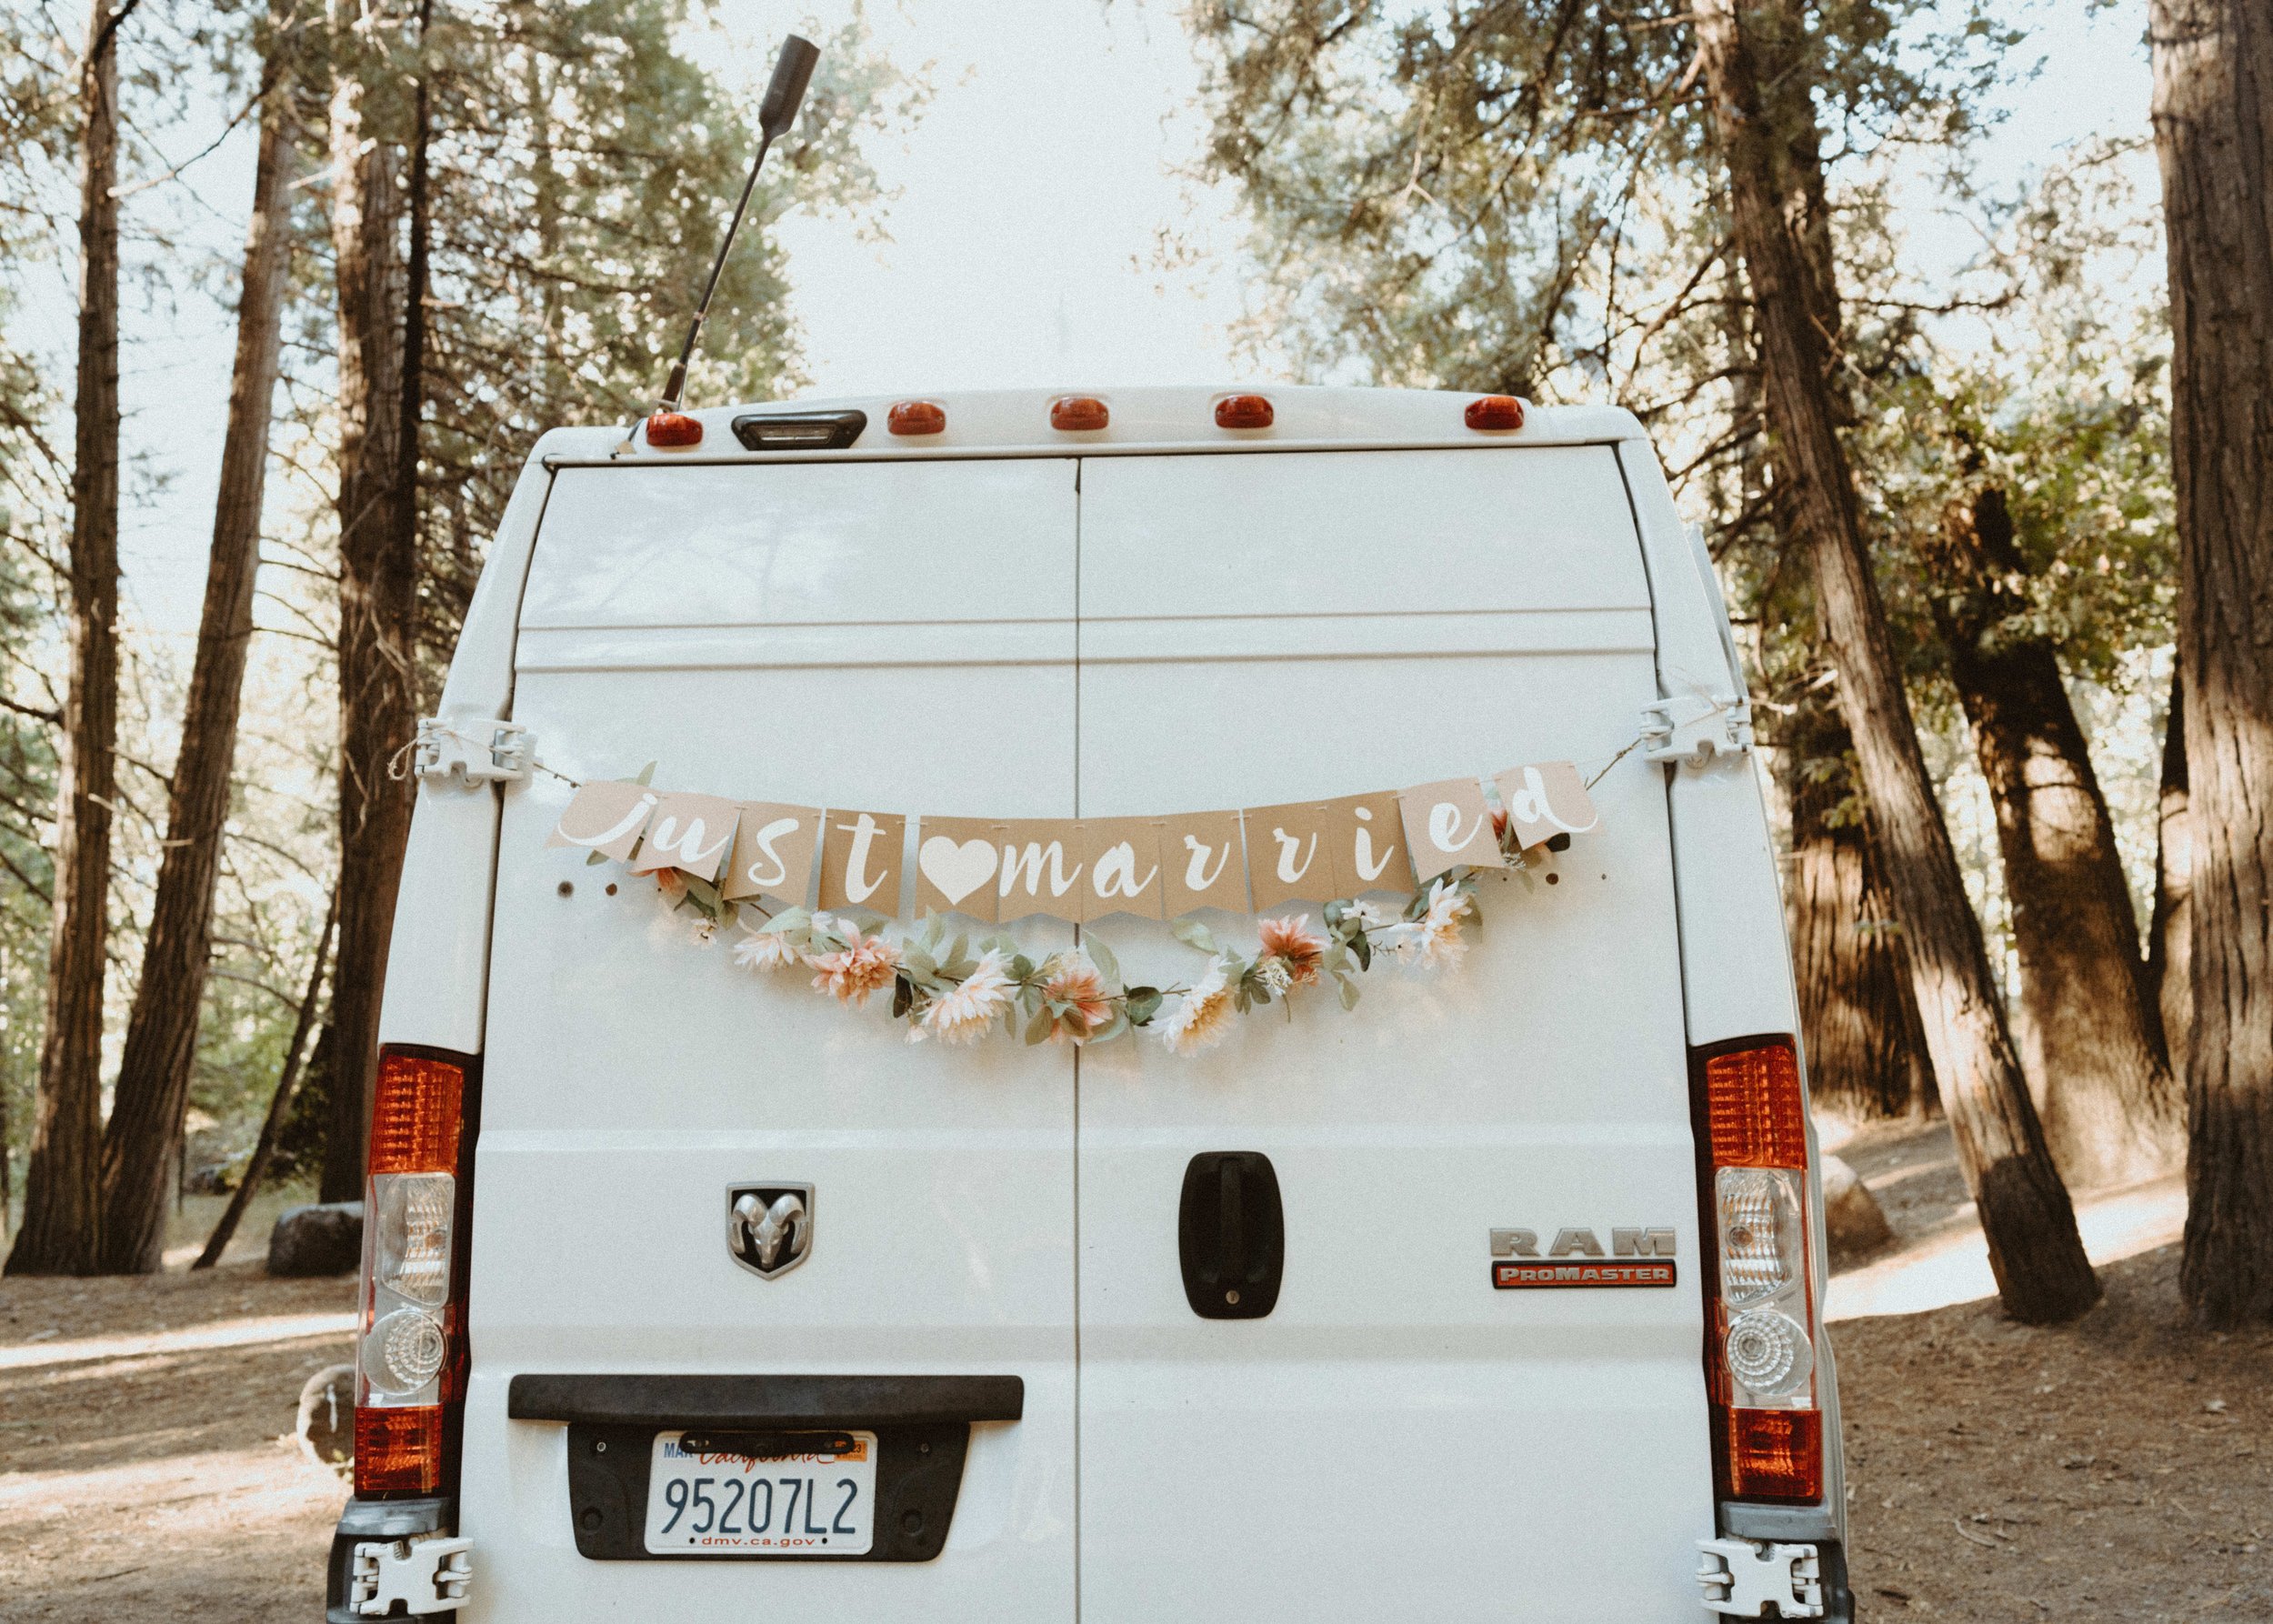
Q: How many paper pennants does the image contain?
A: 12